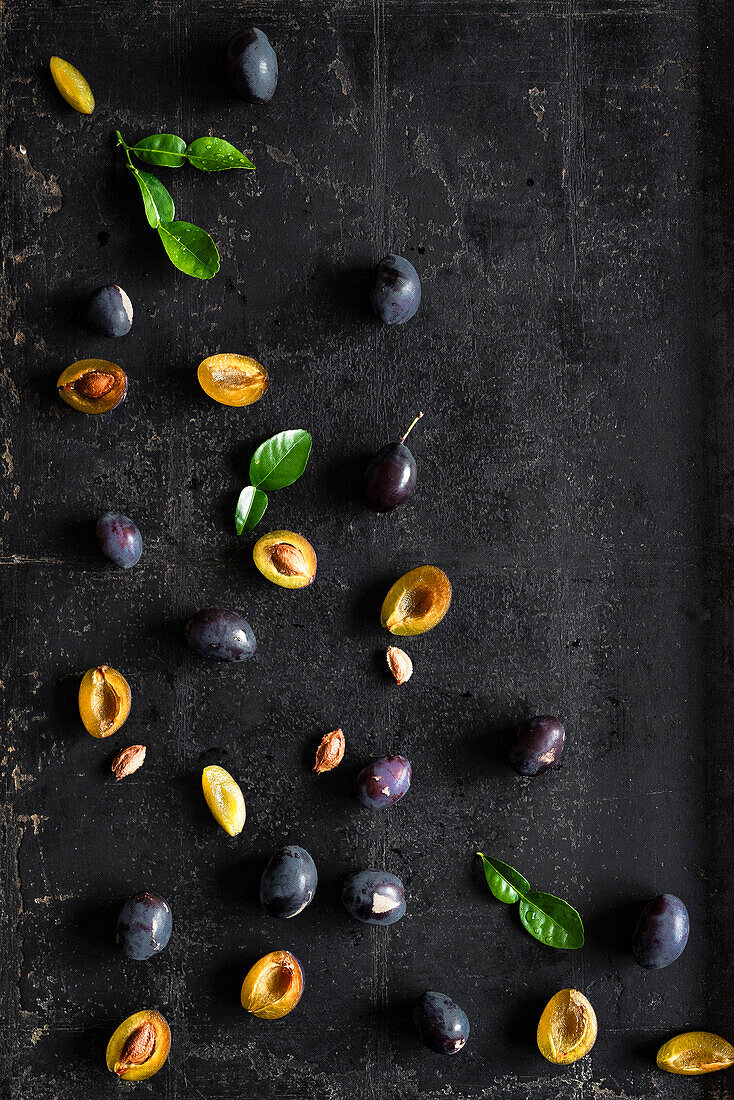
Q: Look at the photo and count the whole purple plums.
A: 13